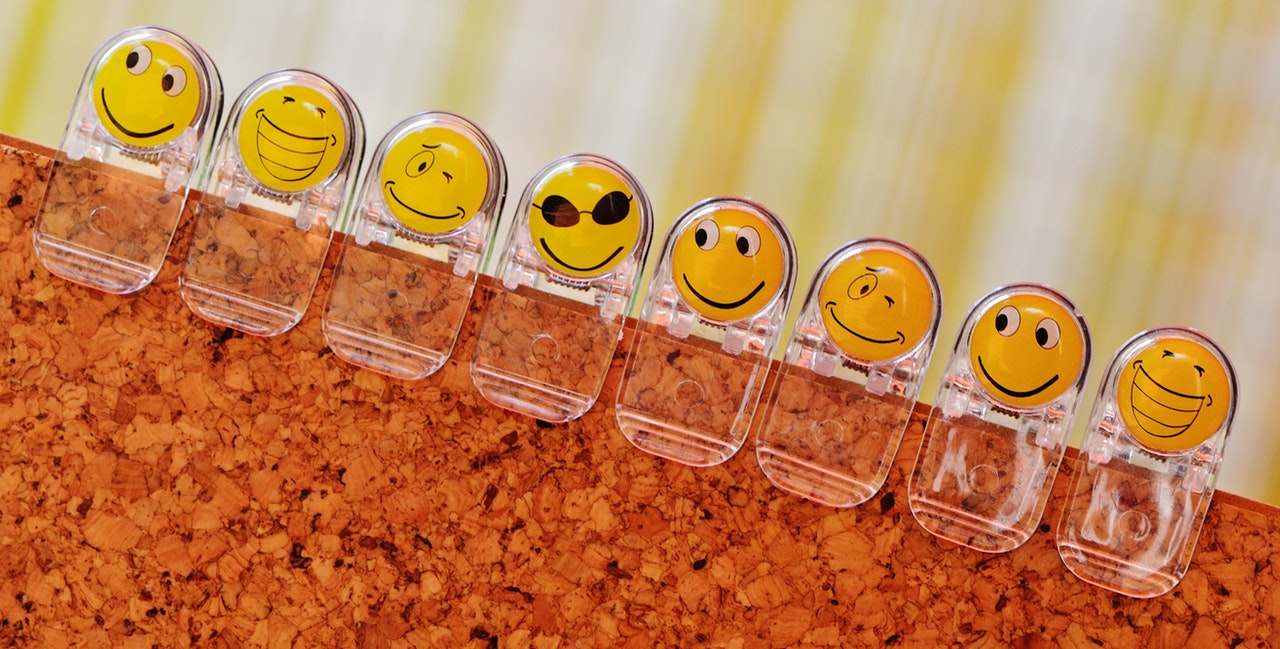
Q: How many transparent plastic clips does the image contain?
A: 8